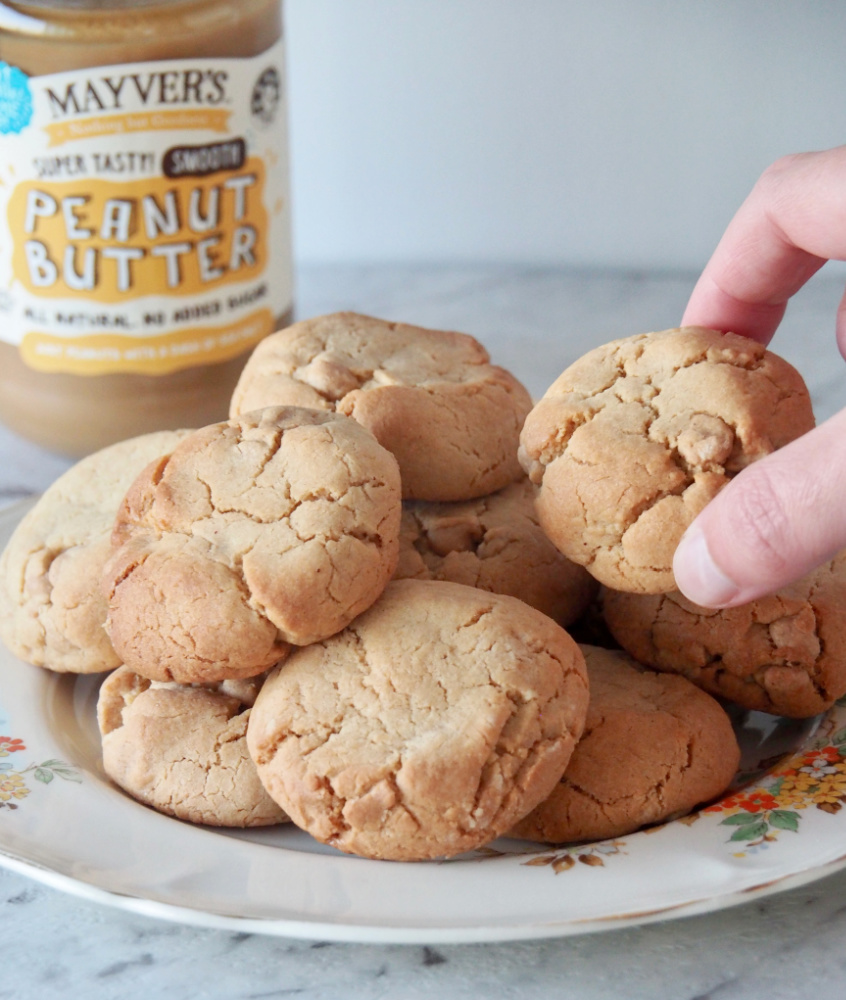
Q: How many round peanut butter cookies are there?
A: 9